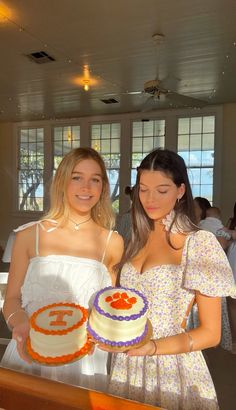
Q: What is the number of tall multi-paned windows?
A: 5